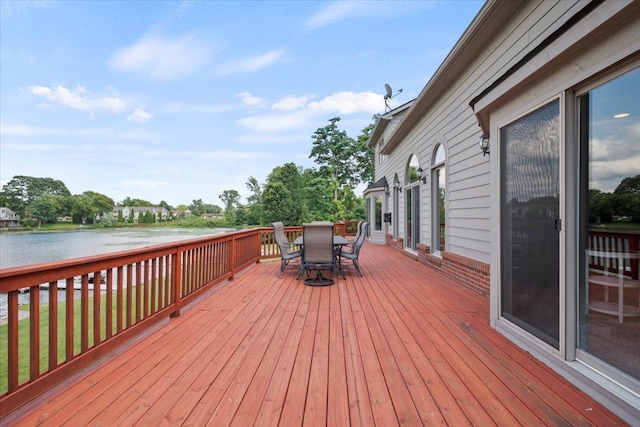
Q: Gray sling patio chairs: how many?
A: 6